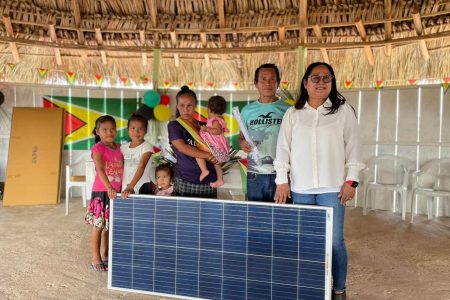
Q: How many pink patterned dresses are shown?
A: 1